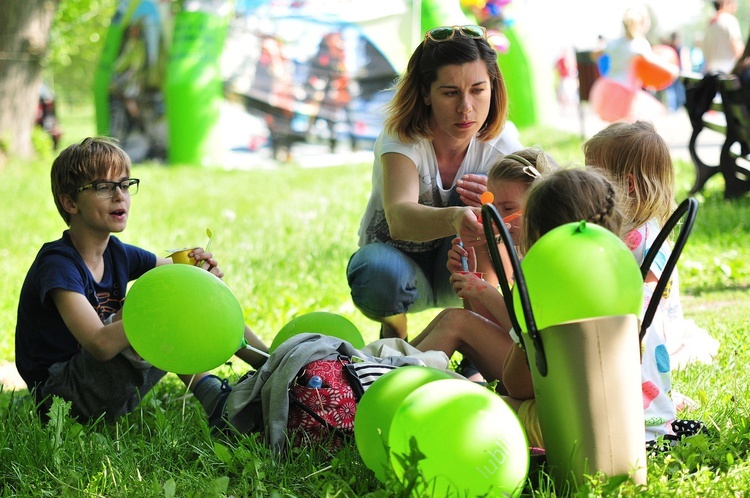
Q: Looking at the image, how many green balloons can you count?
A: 5